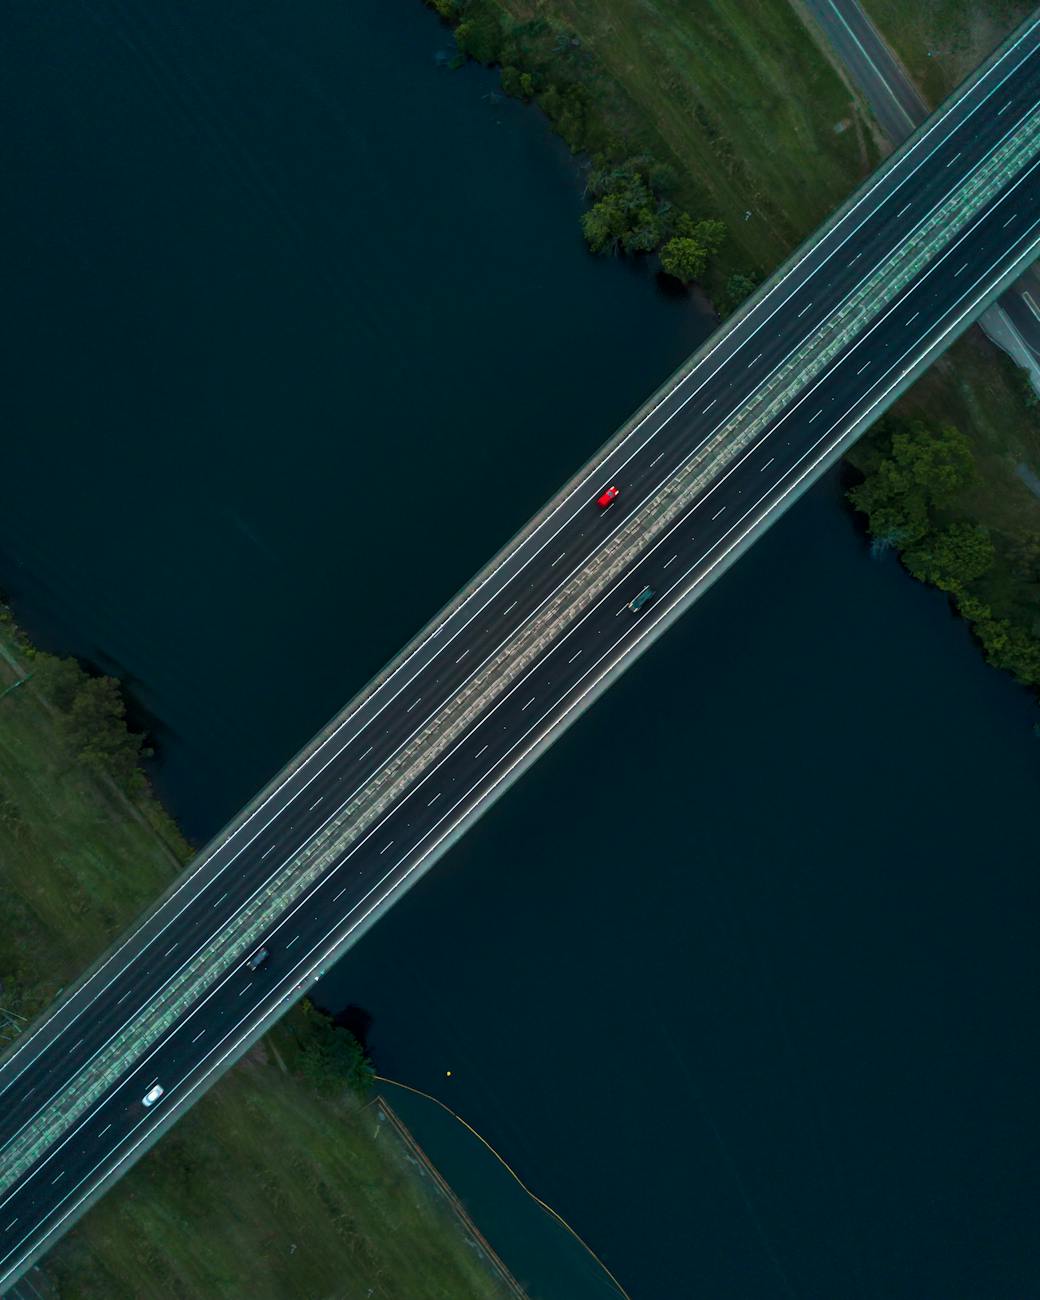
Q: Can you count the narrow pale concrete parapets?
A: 2